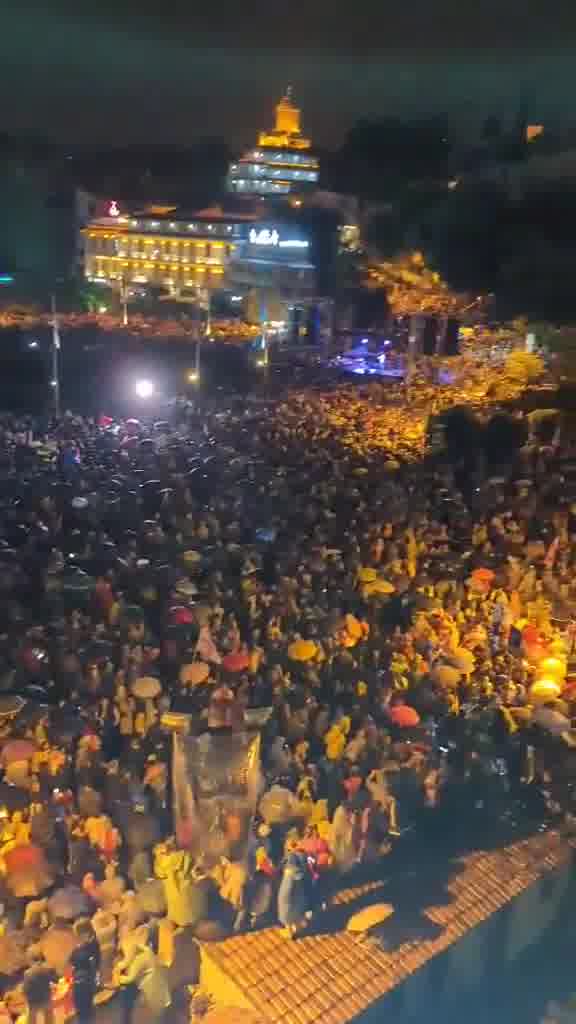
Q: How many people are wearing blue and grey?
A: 1